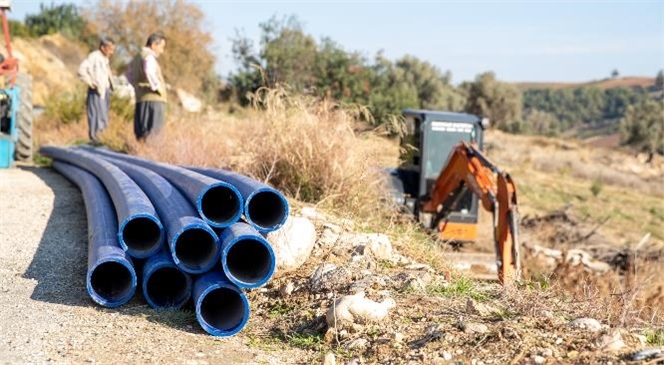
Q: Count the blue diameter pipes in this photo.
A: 8